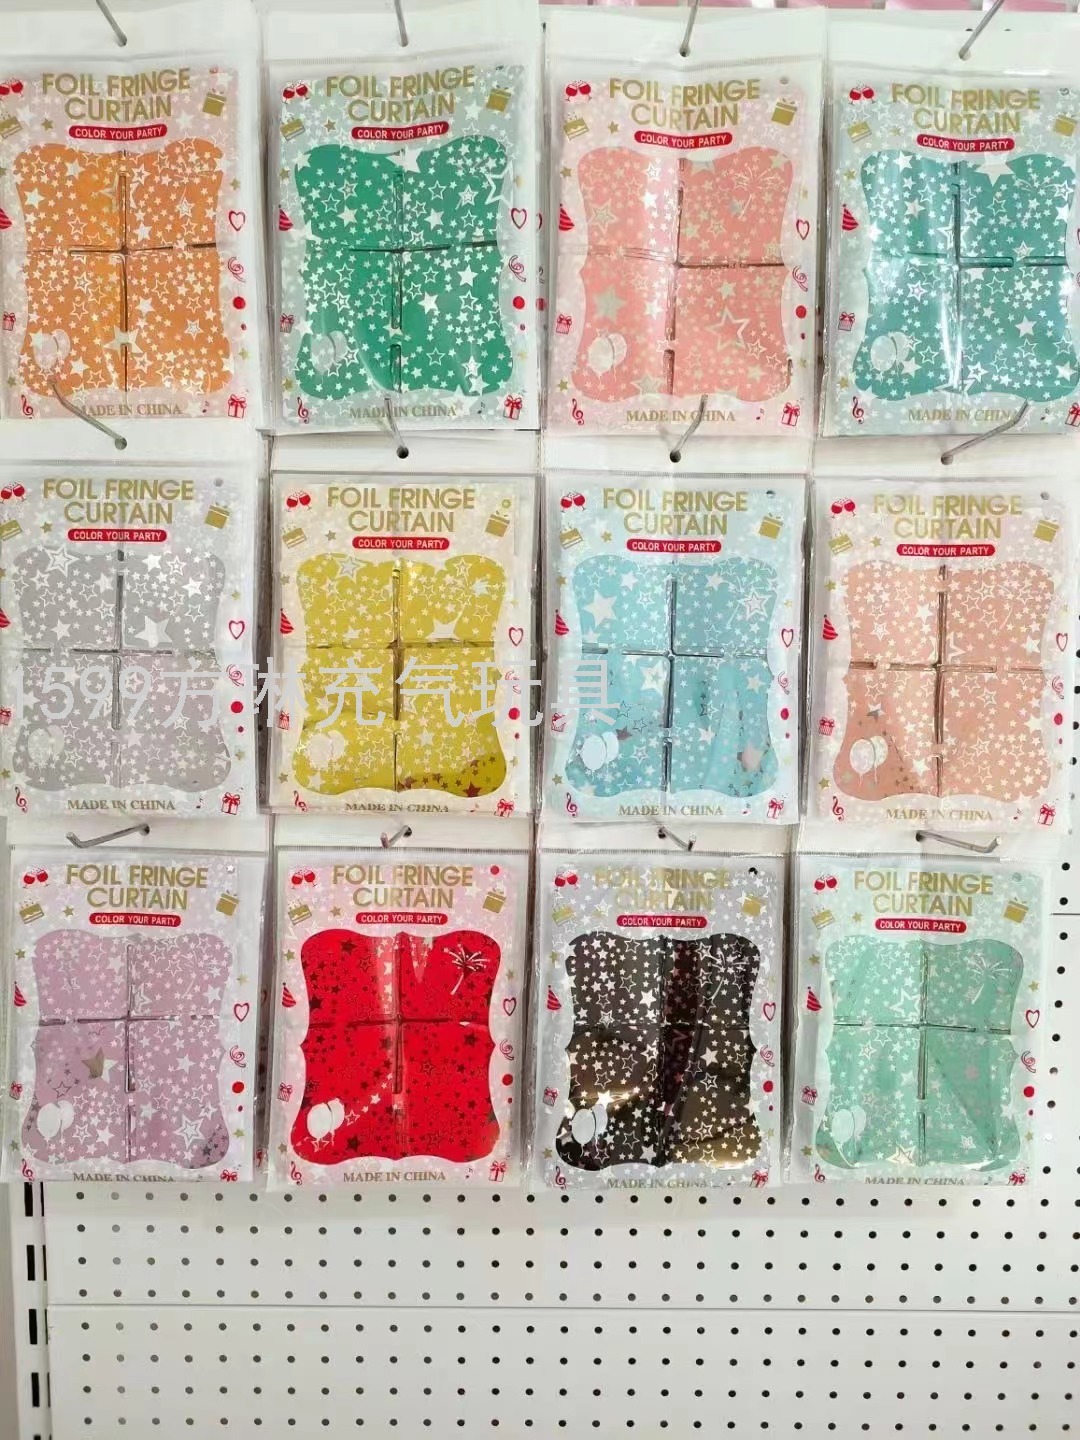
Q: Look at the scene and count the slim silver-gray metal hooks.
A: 12